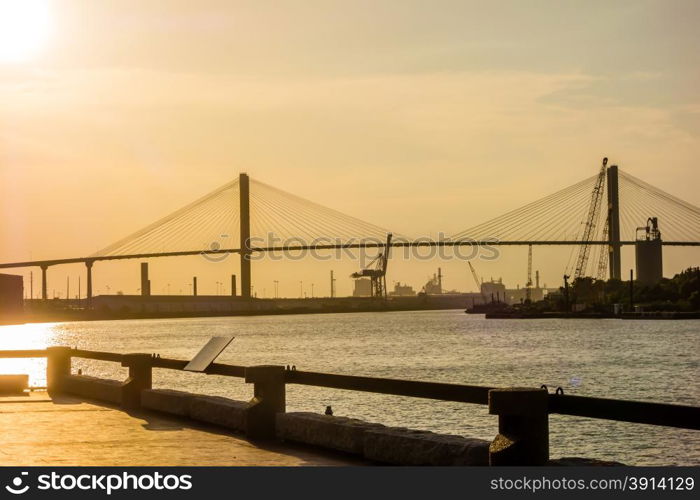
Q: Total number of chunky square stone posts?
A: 4